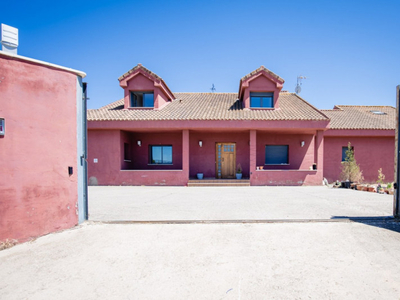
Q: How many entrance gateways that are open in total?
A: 1